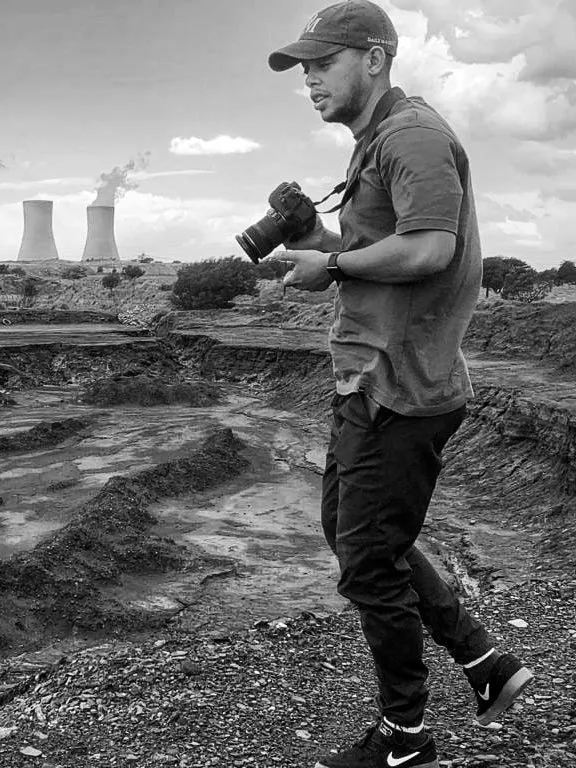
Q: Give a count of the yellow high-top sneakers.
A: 0